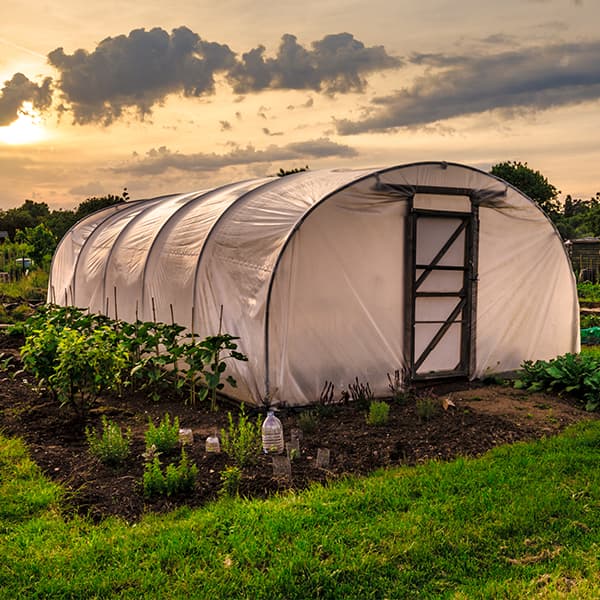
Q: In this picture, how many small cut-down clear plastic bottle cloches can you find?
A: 2